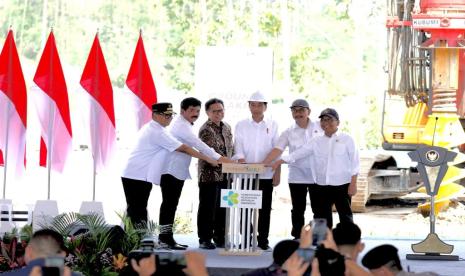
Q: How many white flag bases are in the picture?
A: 3